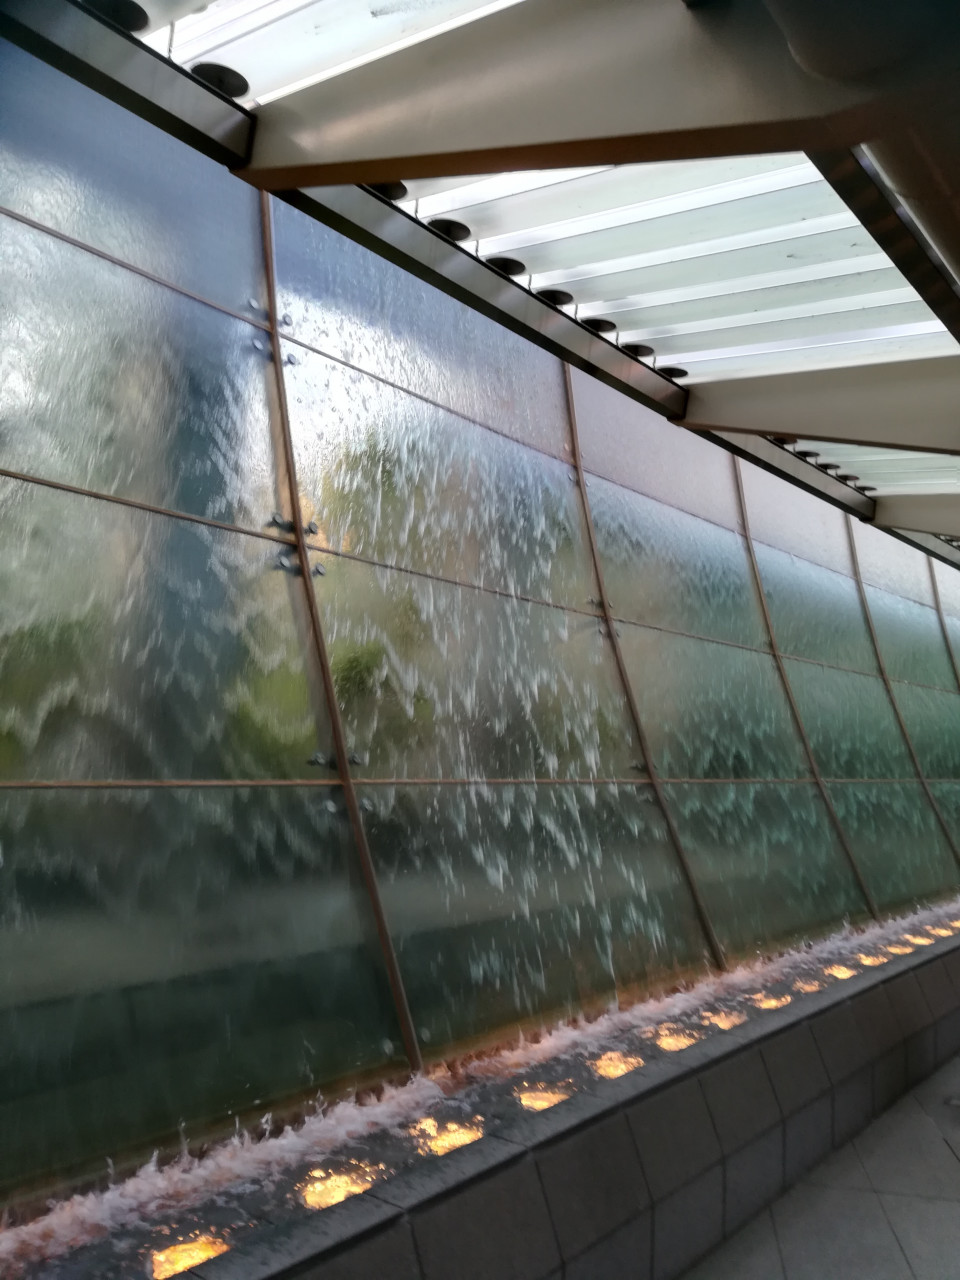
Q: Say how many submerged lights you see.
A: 15